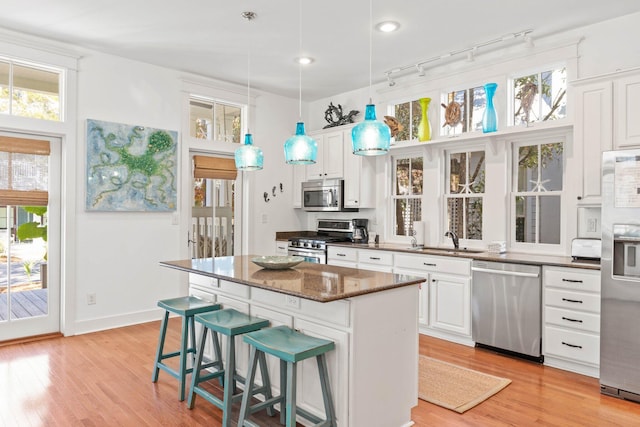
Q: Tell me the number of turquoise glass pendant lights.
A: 3